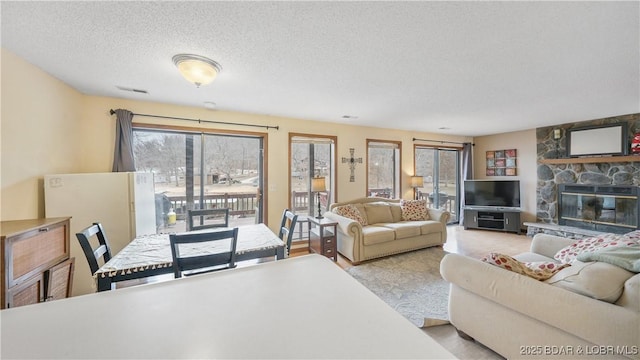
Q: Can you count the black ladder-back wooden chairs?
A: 4